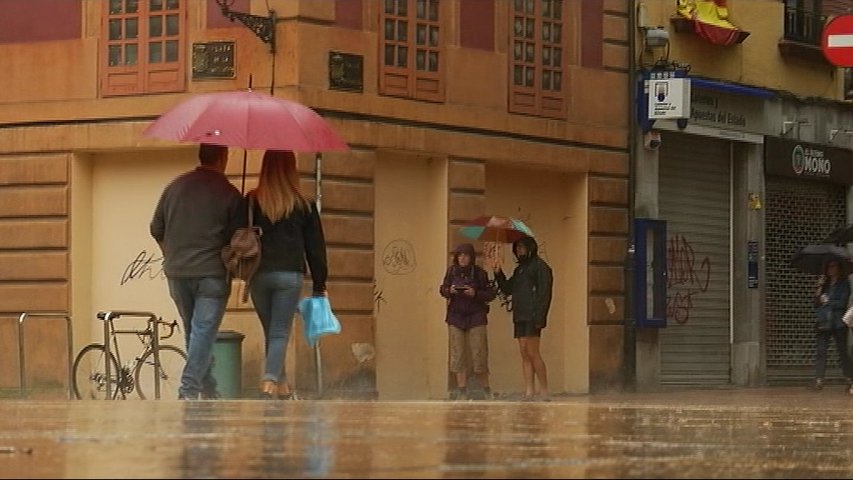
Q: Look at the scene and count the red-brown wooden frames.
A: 3